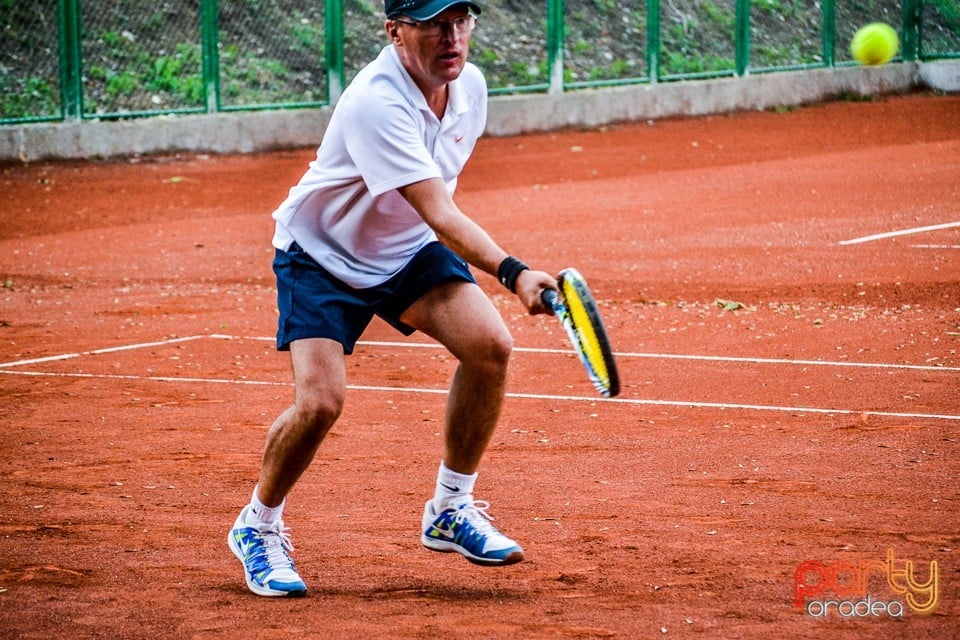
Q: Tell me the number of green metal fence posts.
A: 8